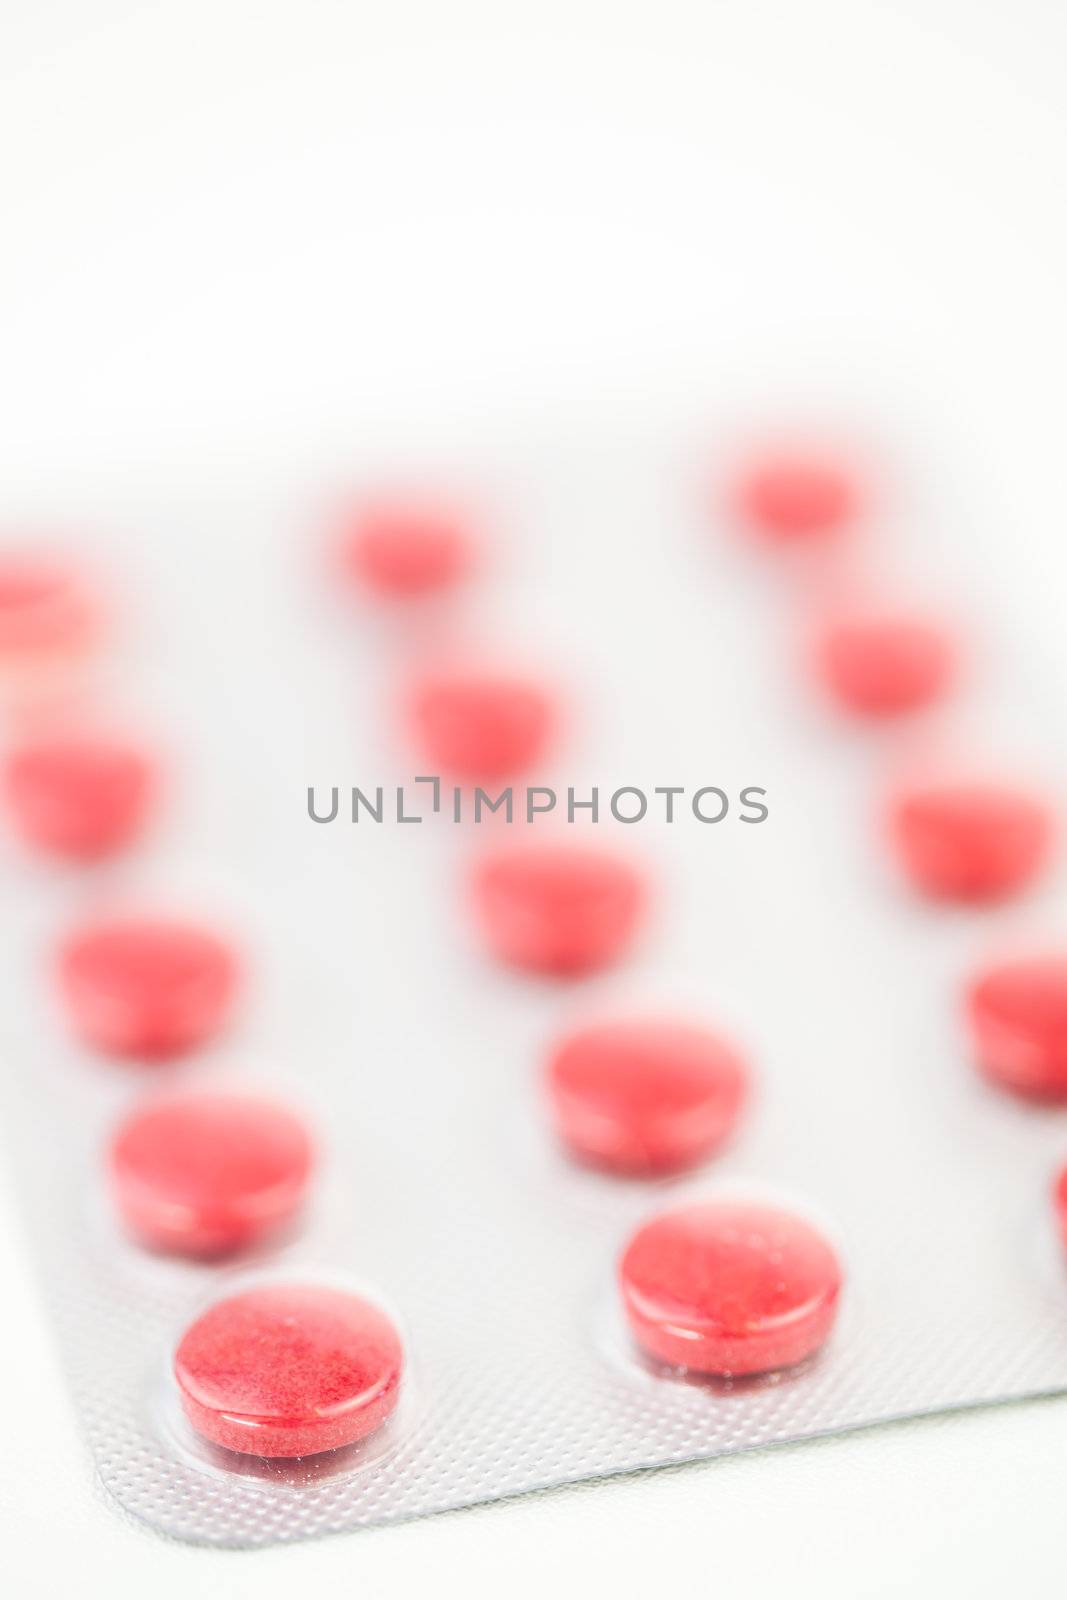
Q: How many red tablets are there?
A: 15